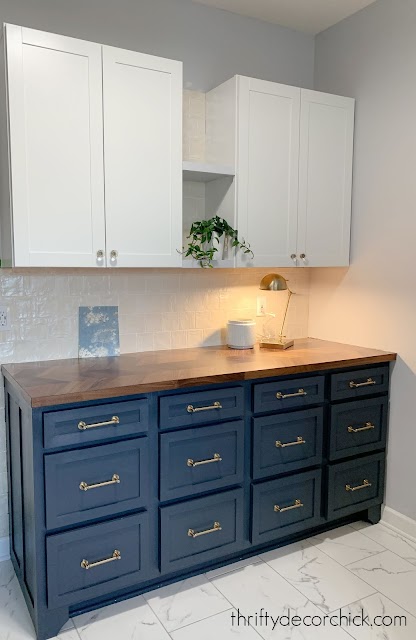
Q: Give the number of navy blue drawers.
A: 12